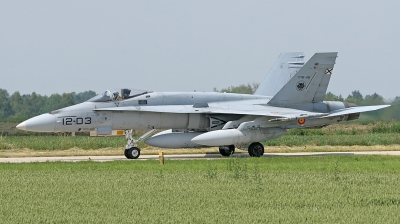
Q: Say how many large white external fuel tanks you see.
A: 2